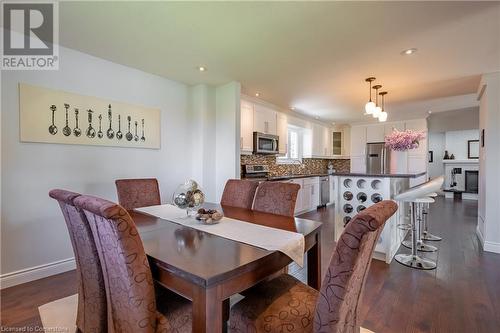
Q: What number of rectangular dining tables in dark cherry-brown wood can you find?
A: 1